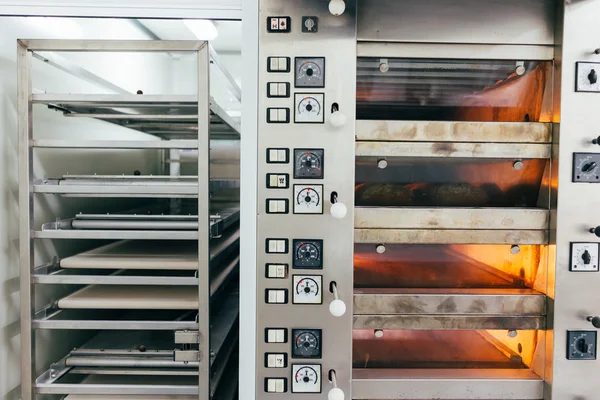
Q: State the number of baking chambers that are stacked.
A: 4